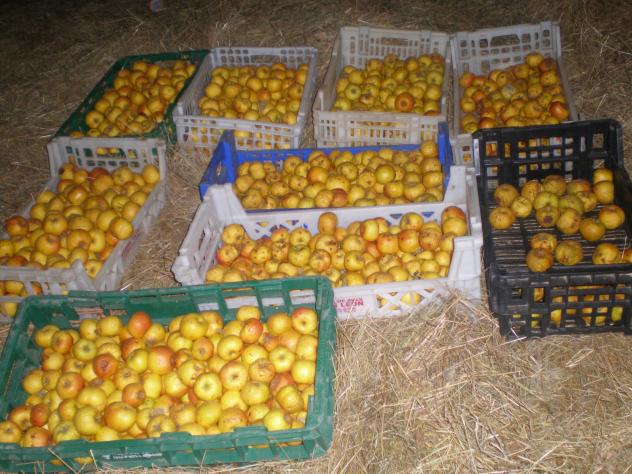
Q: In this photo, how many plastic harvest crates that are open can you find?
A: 9